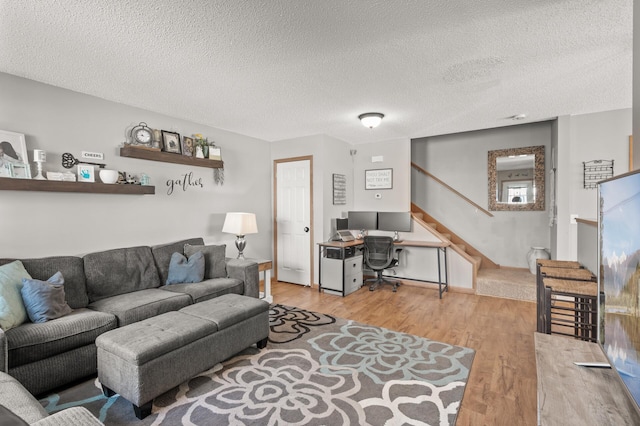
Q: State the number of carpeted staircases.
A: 1